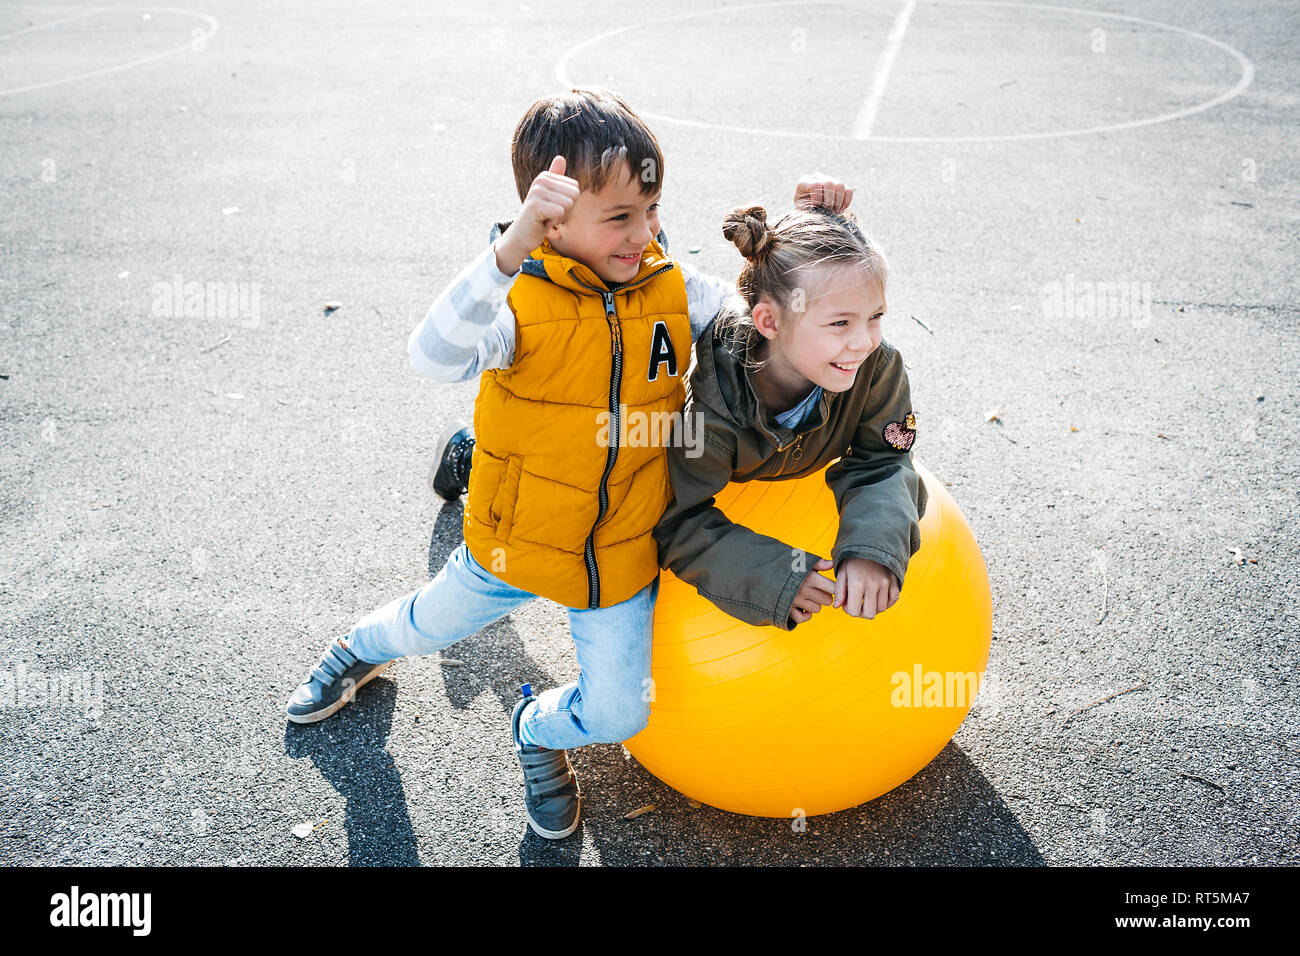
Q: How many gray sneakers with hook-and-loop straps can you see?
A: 2